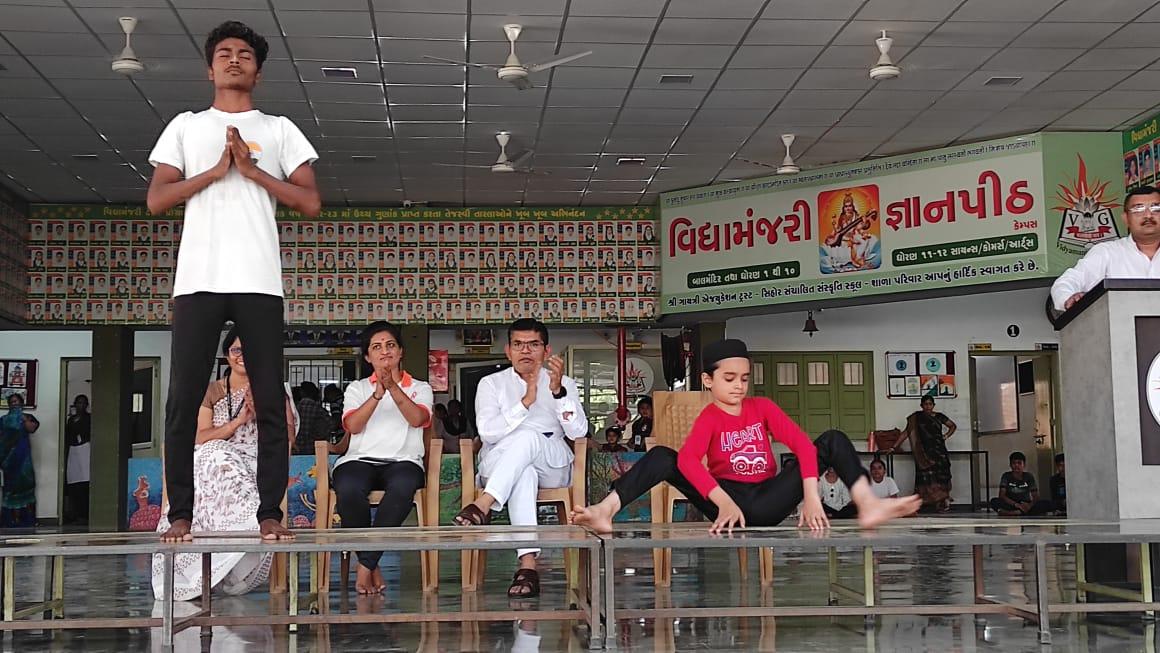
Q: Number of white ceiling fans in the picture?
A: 5